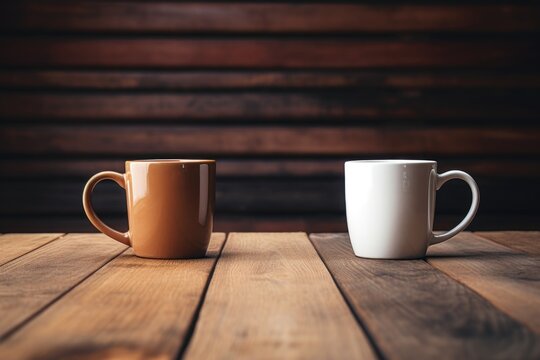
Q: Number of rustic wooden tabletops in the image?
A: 1